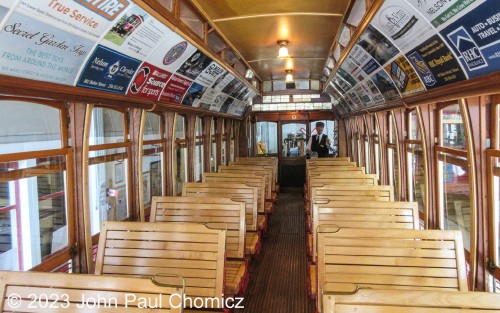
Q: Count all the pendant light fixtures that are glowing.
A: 2